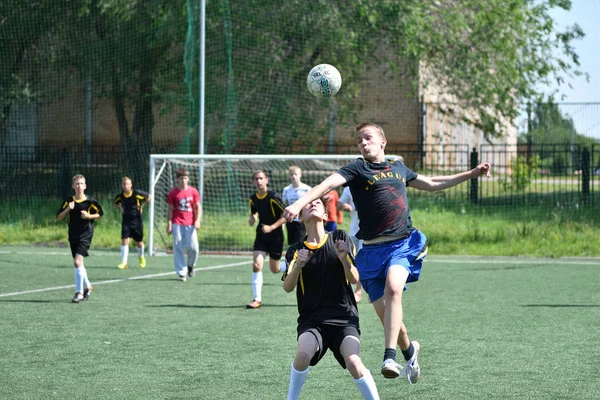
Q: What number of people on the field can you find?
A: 9